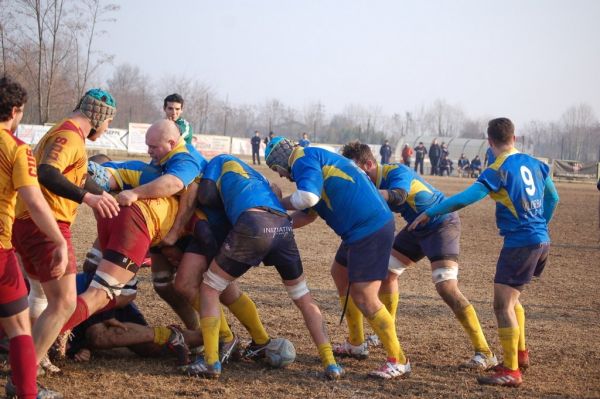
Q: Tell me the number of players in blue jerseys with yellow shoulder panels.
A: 6